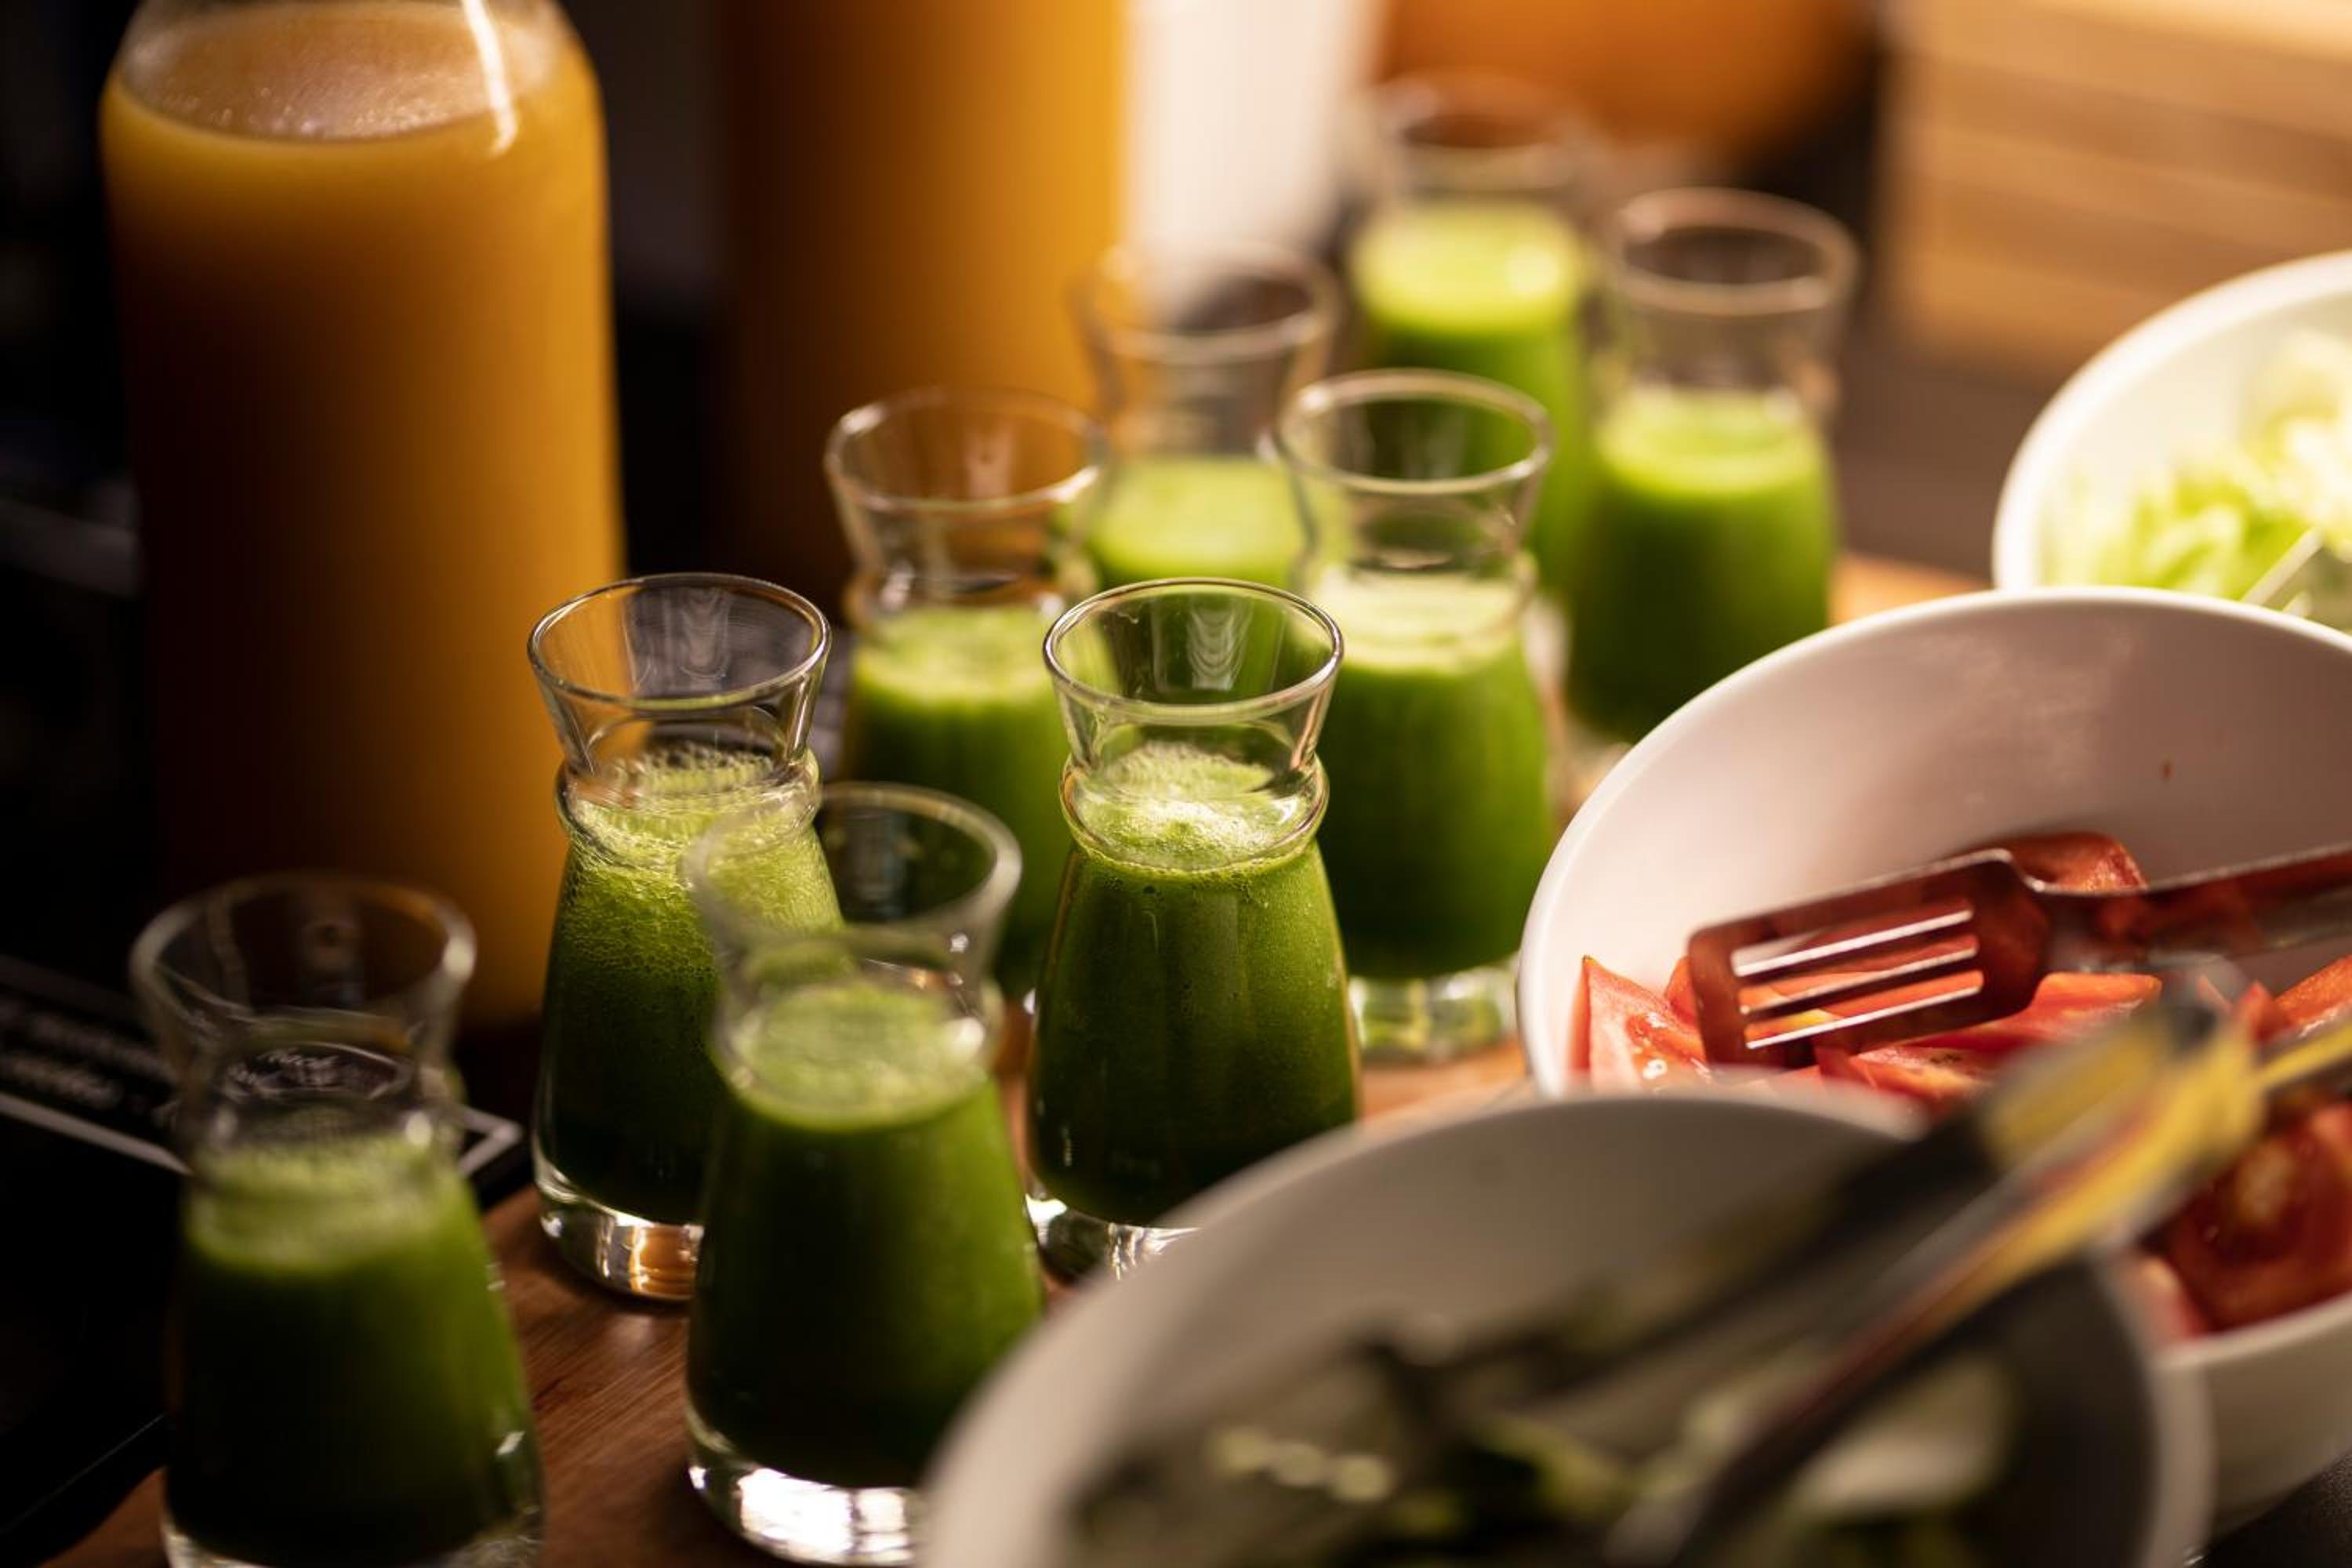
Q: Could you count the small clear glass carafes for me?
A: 9